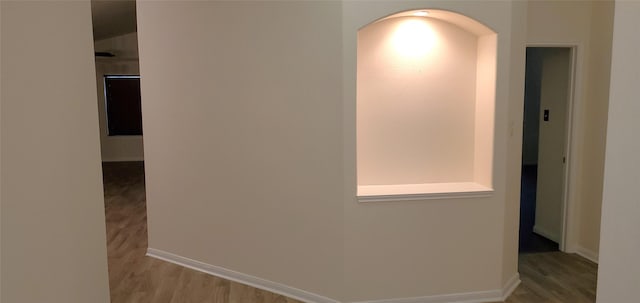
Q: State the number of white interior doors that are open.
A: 1